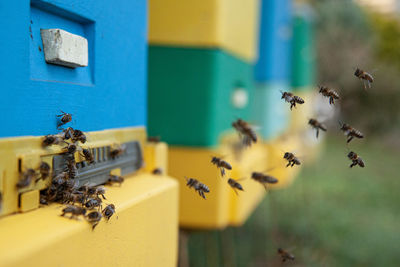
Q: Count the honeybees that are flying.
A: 13